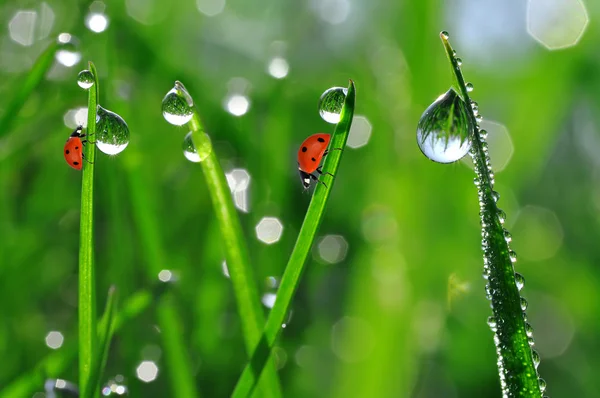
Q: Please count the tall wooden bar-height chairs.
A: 0